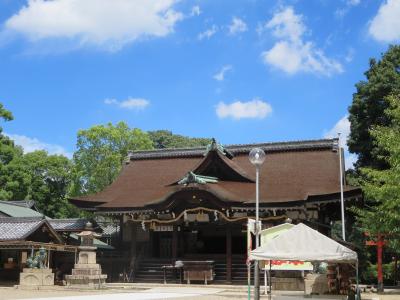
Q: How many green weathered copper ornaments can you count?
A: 2